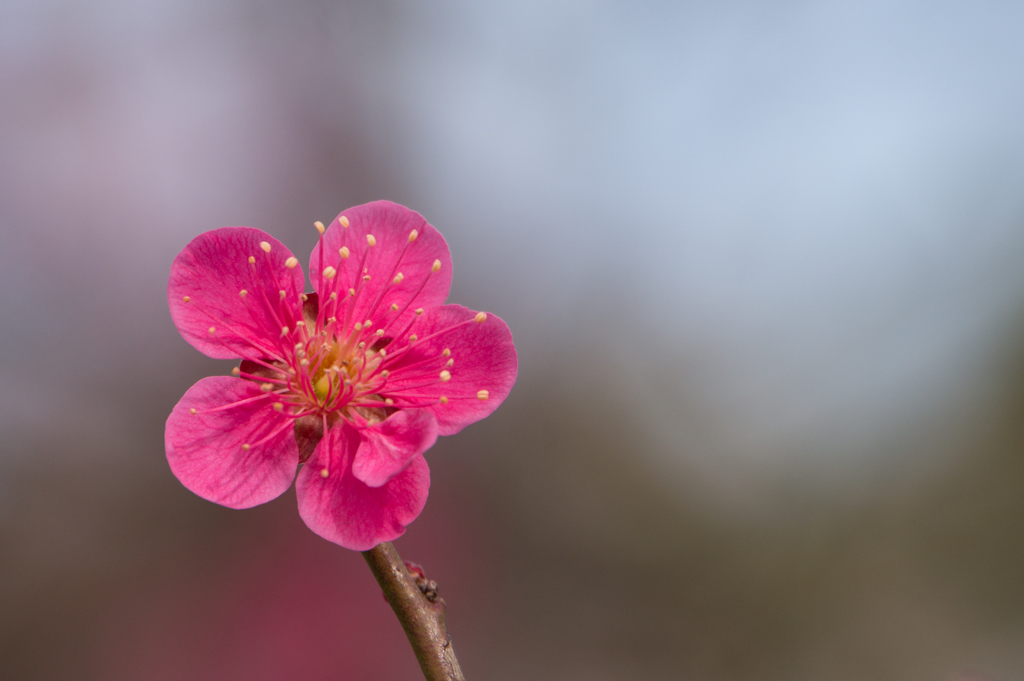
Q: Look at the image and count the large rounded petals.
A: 5